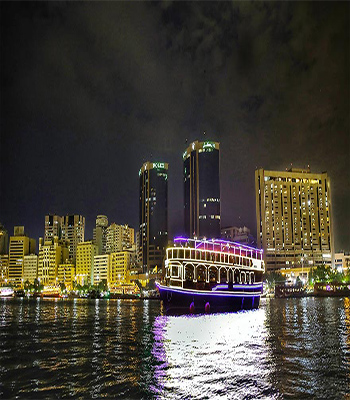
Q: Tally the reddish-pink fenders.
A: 2